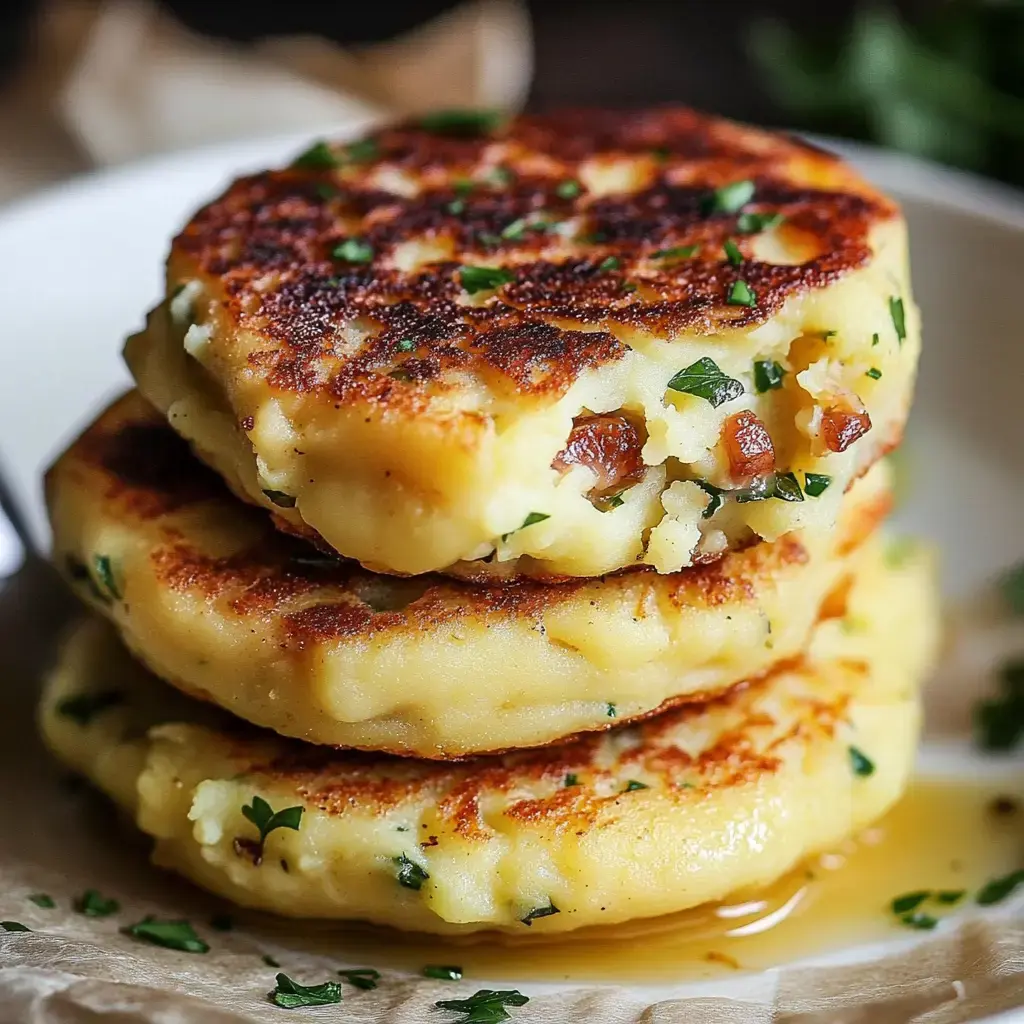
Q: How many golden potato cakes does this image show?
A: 3